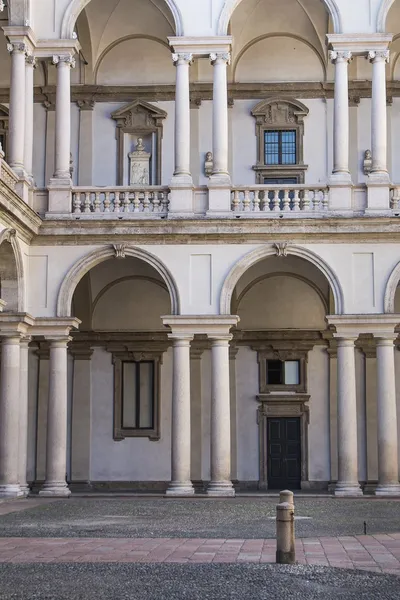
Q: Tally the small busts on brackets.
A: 2